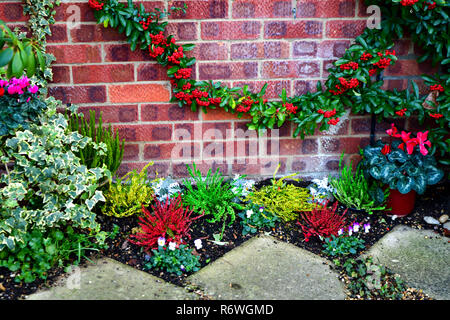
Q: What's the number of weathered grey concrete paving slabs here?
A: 3